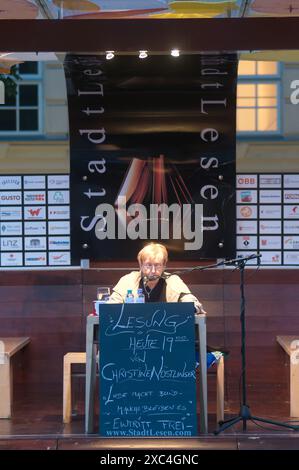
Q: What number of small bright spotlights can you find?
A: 3